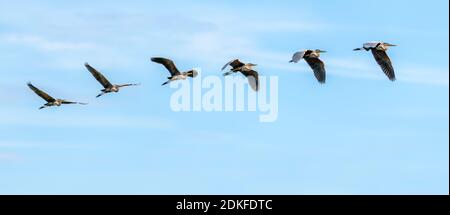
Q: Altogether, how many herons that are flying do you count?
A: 6